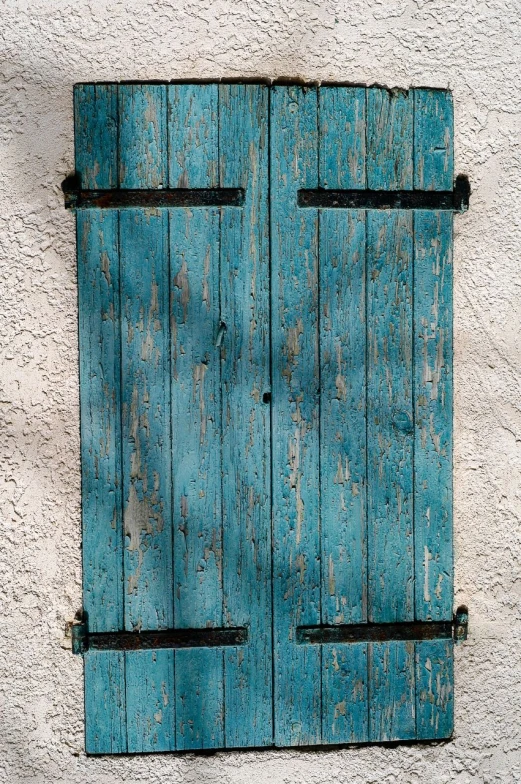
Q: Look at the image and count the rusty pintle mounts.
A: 4